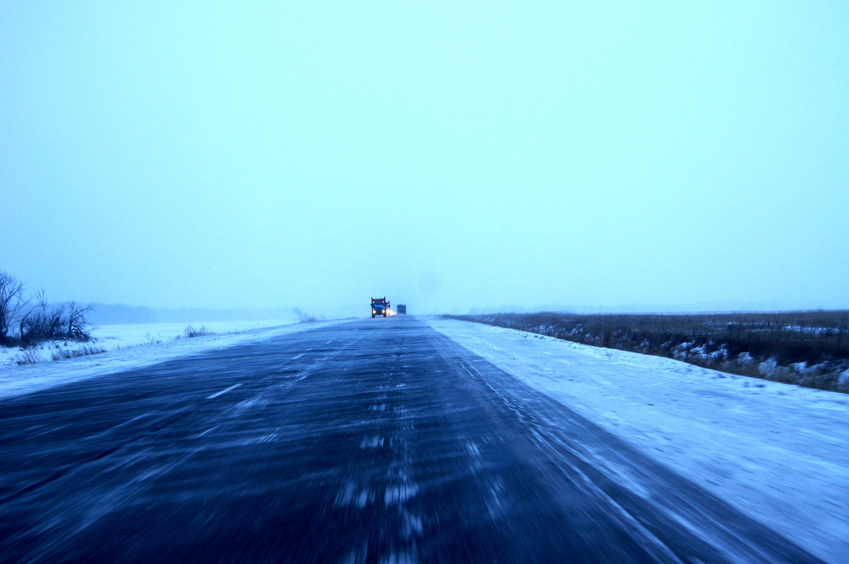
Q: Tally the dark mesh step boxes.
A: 0